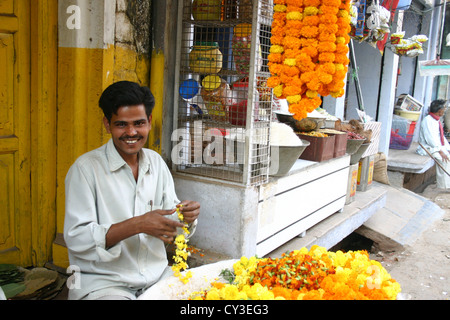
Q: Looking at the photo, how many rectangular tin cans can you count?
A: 2